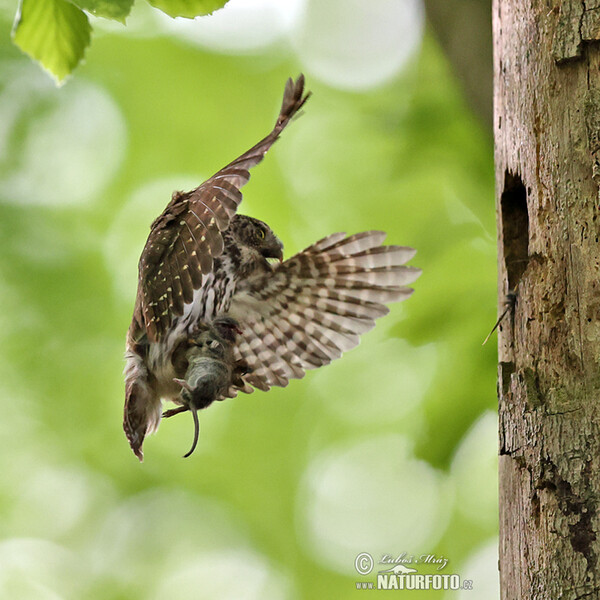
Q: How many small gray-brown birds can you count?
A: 1